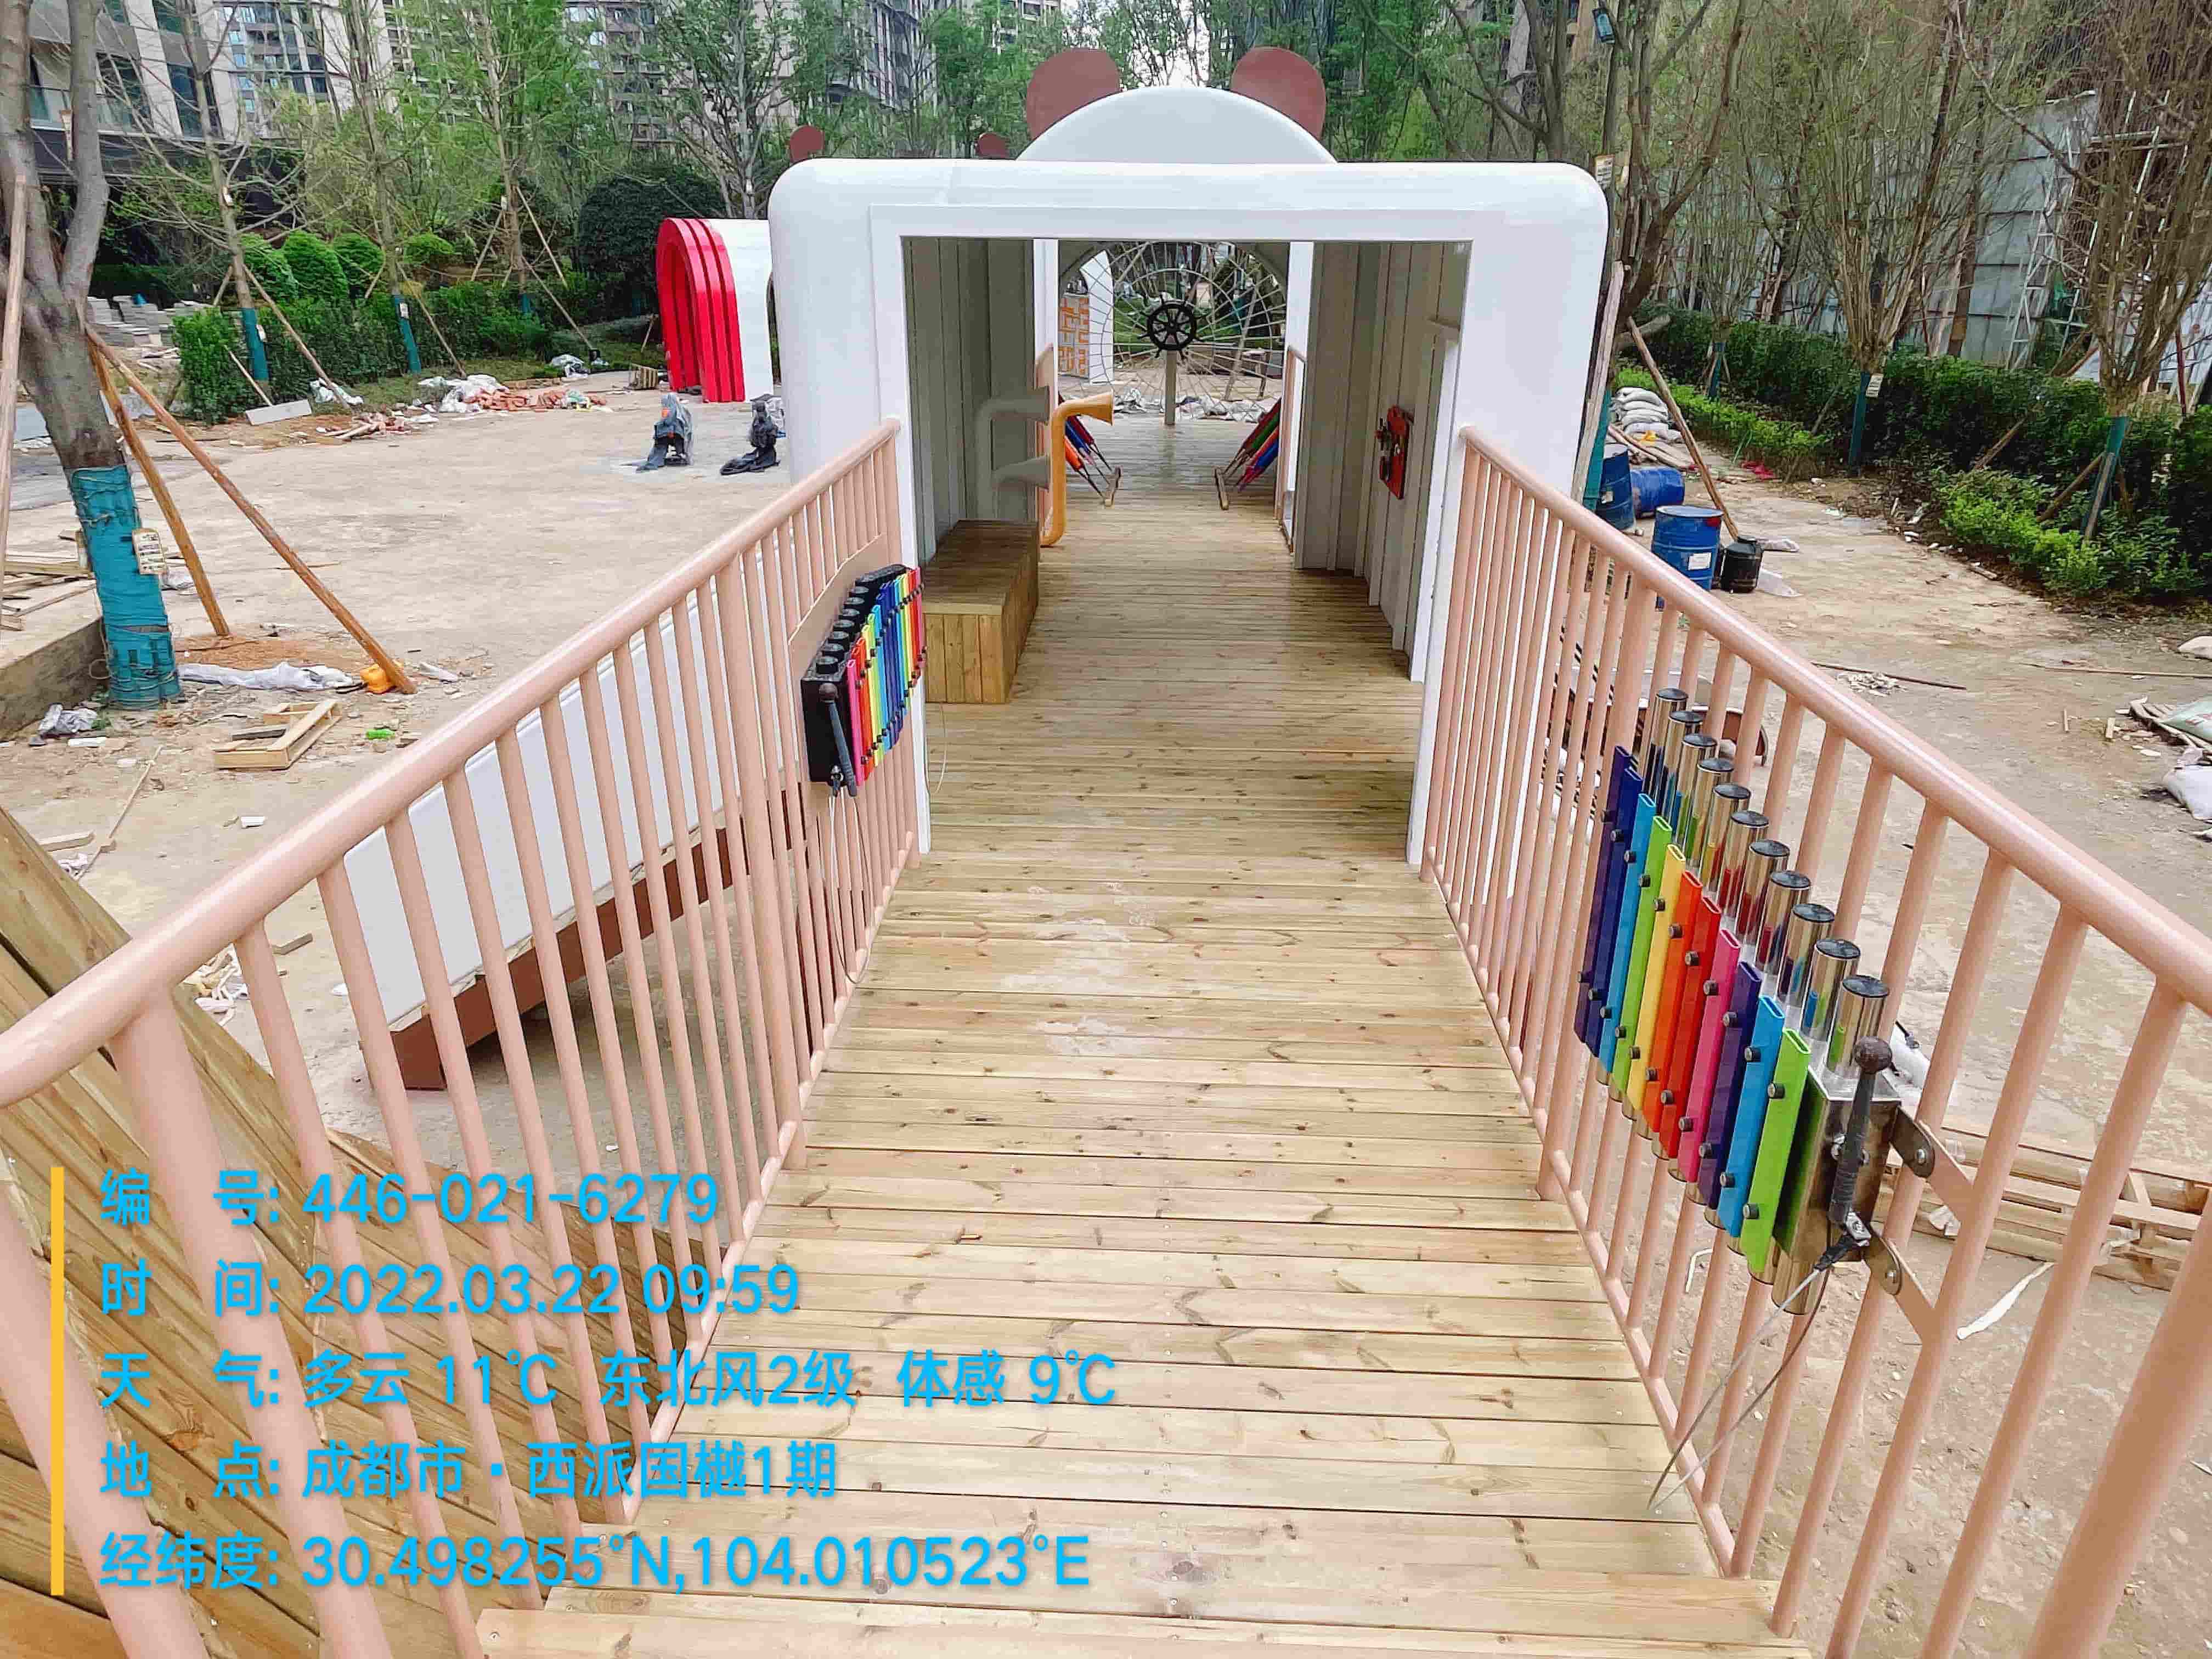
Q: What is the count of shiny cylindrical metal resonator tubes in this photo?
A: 11